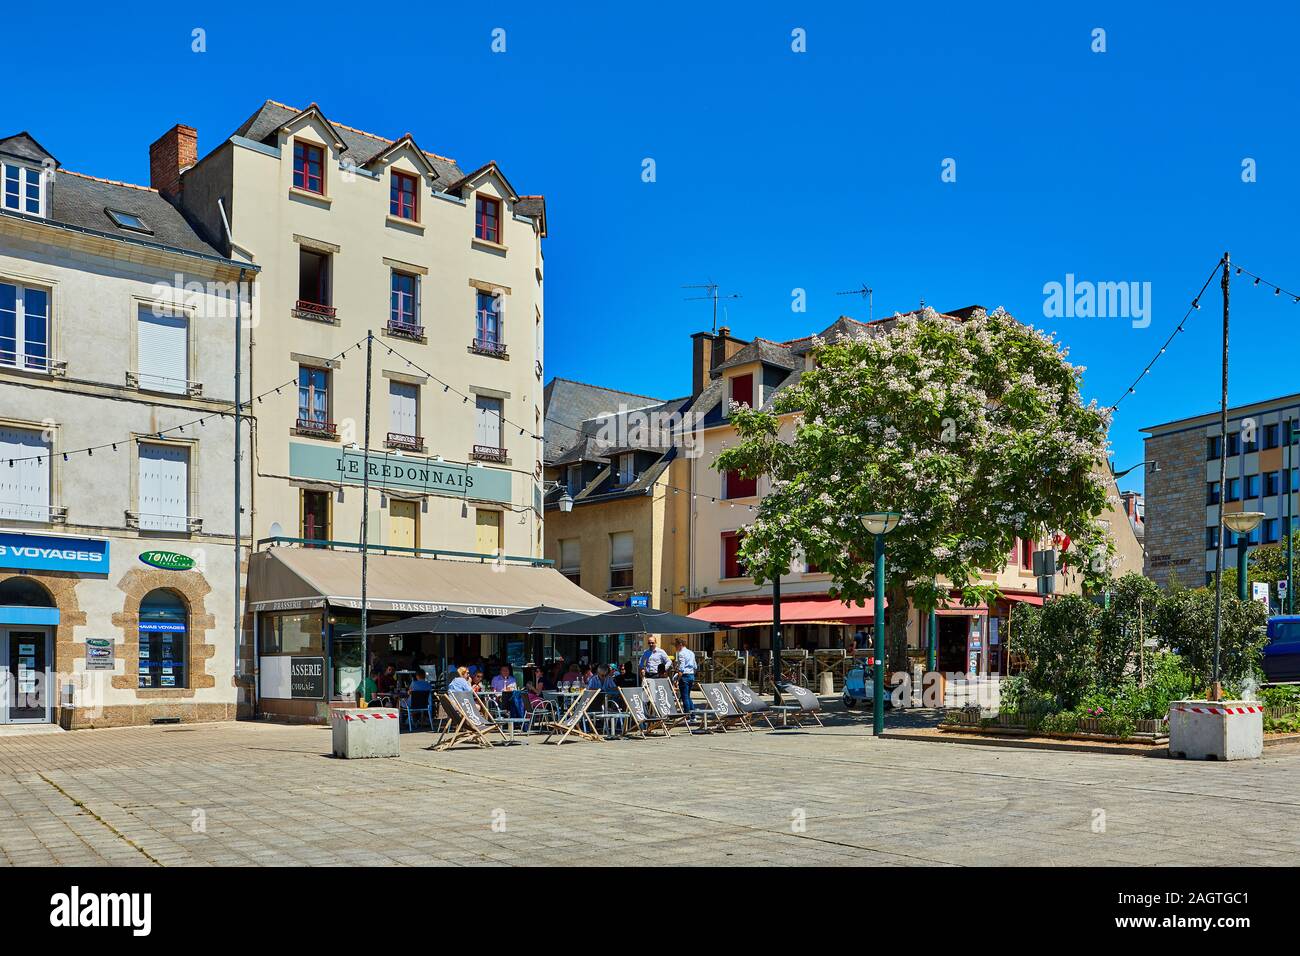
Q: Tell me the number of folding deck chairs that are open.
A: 8